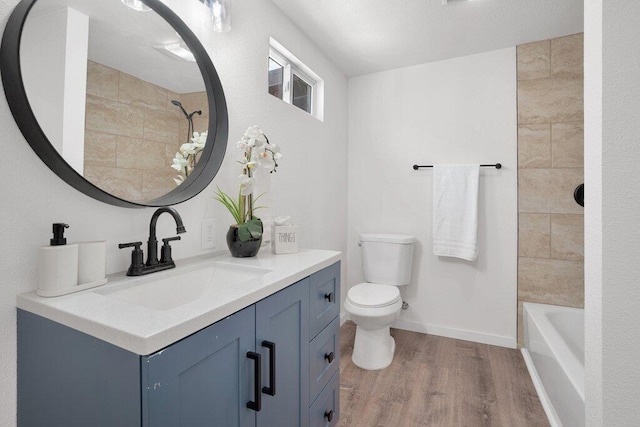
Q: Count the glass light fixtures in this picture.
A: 2